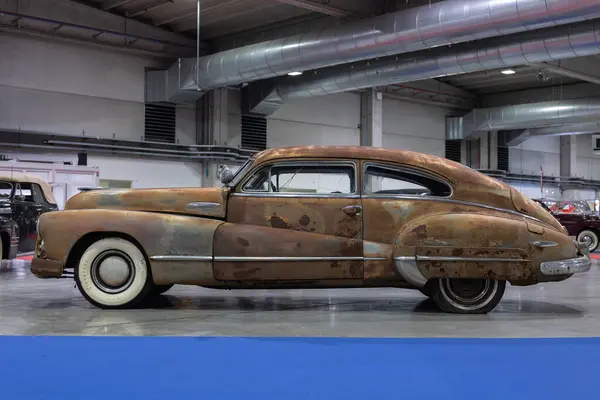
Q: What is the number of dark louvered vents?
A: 4